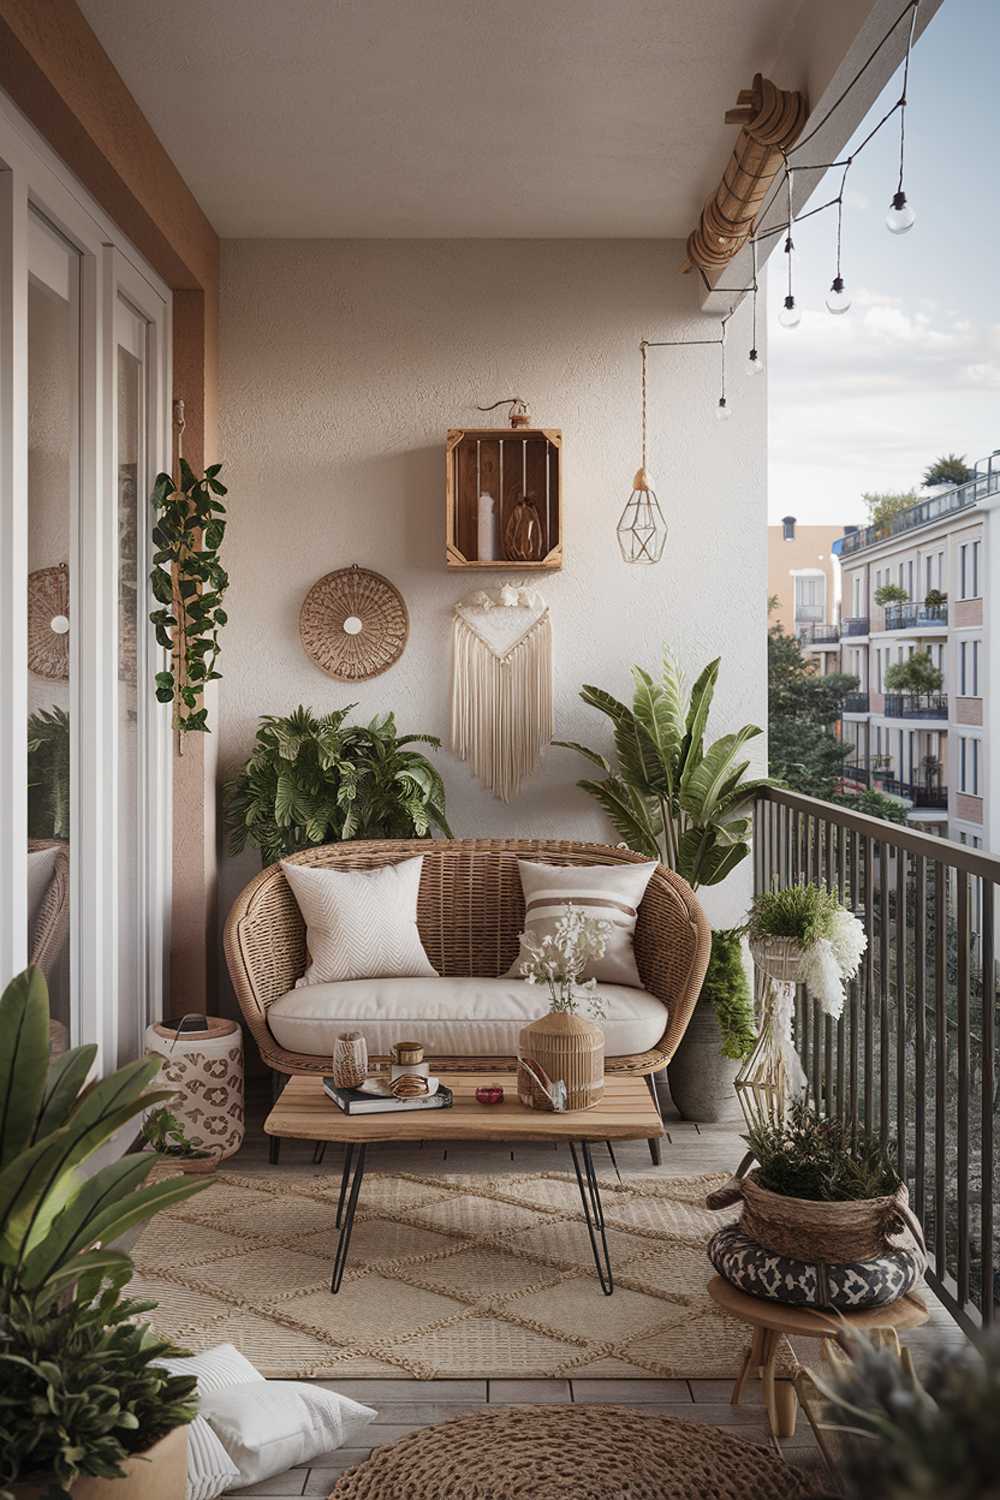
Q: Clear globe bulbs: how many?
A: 5